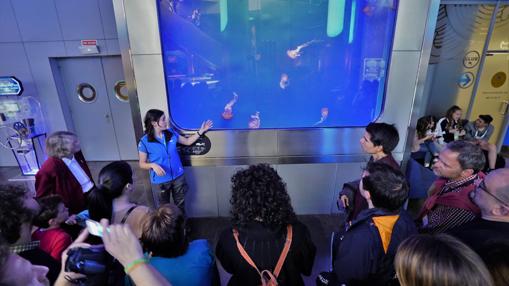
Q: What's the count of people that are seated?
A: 3